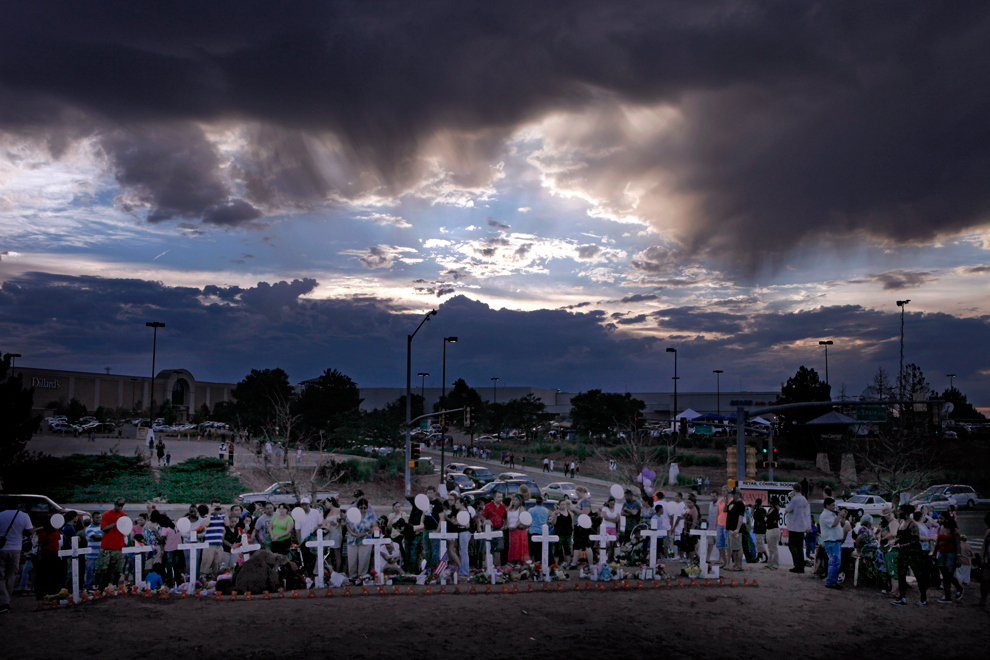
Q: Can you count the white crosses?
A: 12